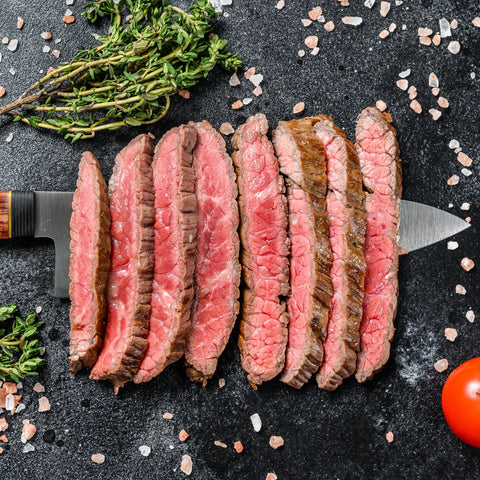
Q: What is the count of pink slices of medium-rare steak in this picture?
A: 8